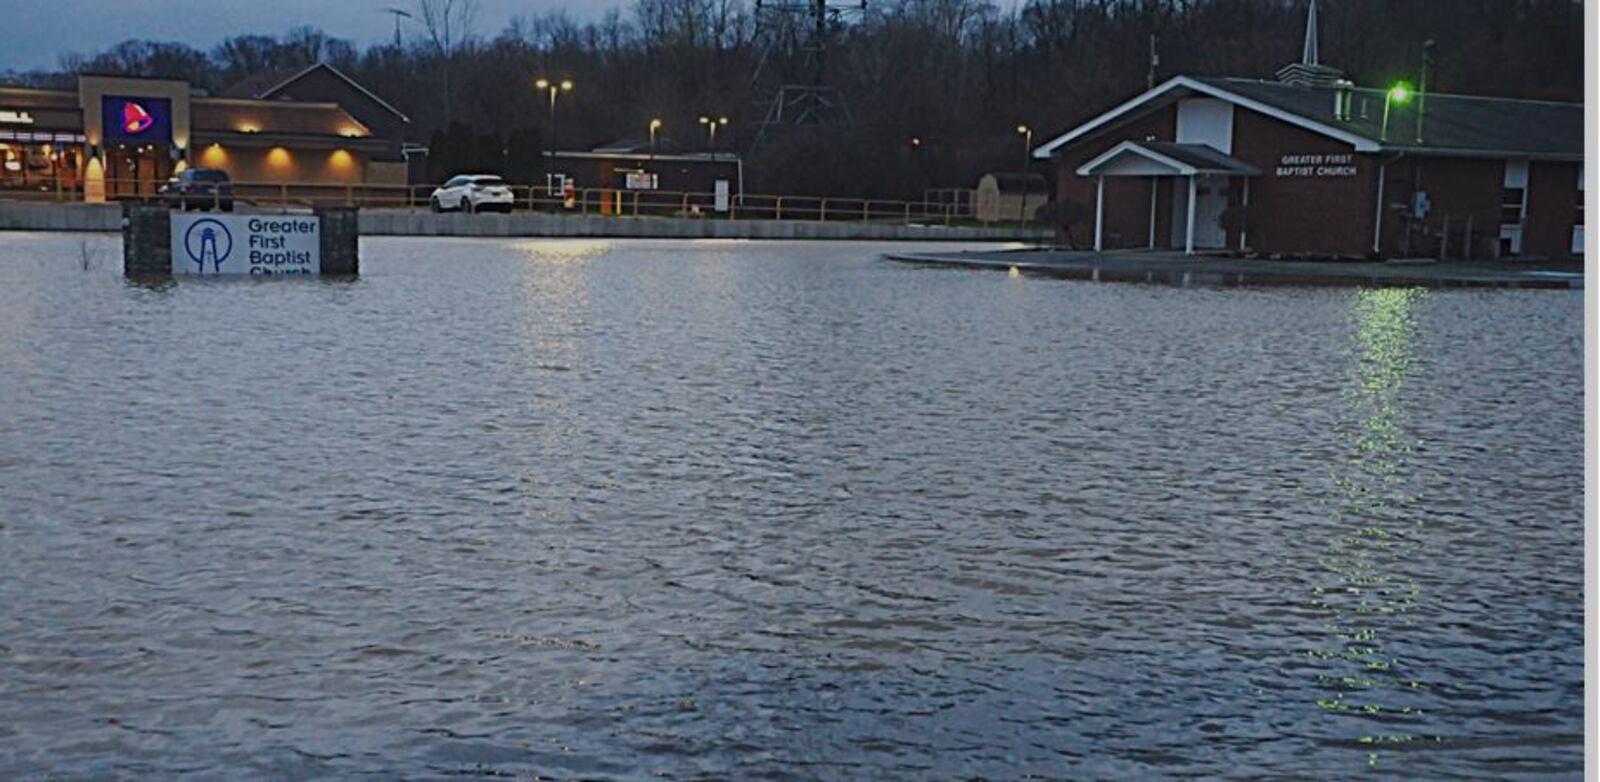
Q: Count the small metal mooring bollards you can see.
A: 0